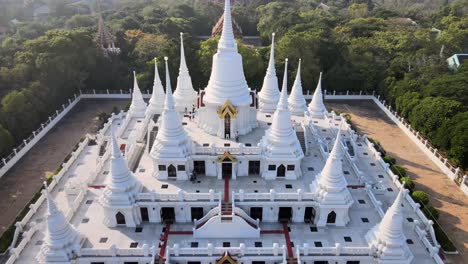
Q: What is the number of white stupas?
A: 13